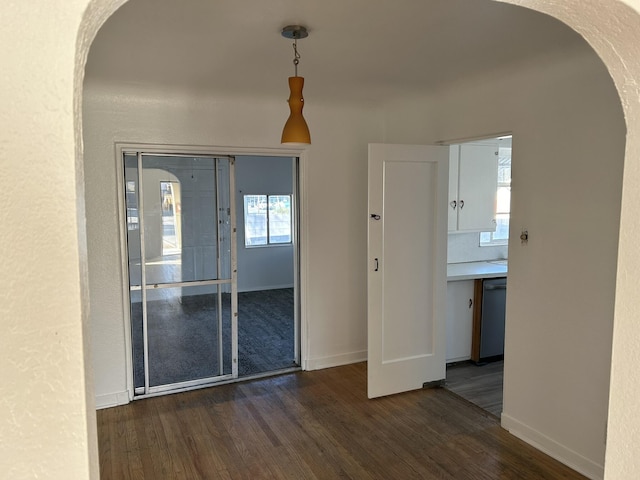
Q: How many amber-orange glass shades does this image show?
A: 1